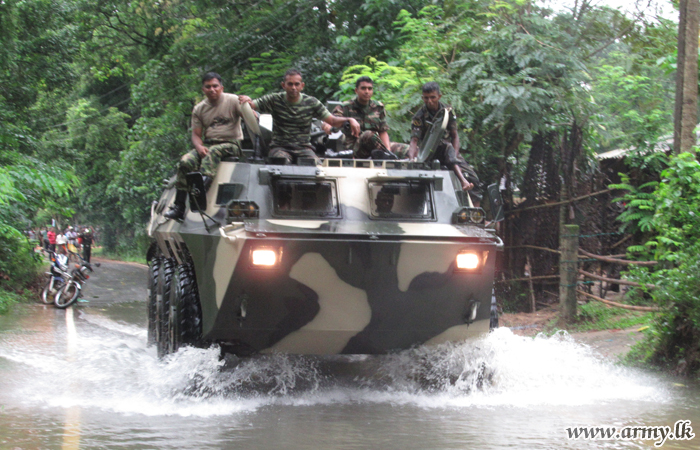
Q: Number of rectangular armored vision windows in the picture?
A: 2